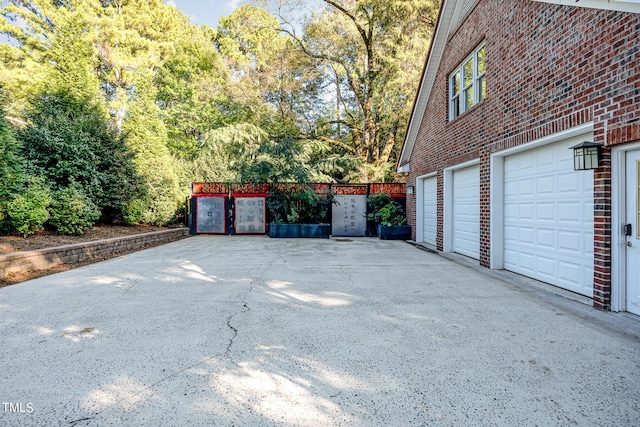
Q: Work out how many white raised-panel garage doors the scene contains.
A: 3